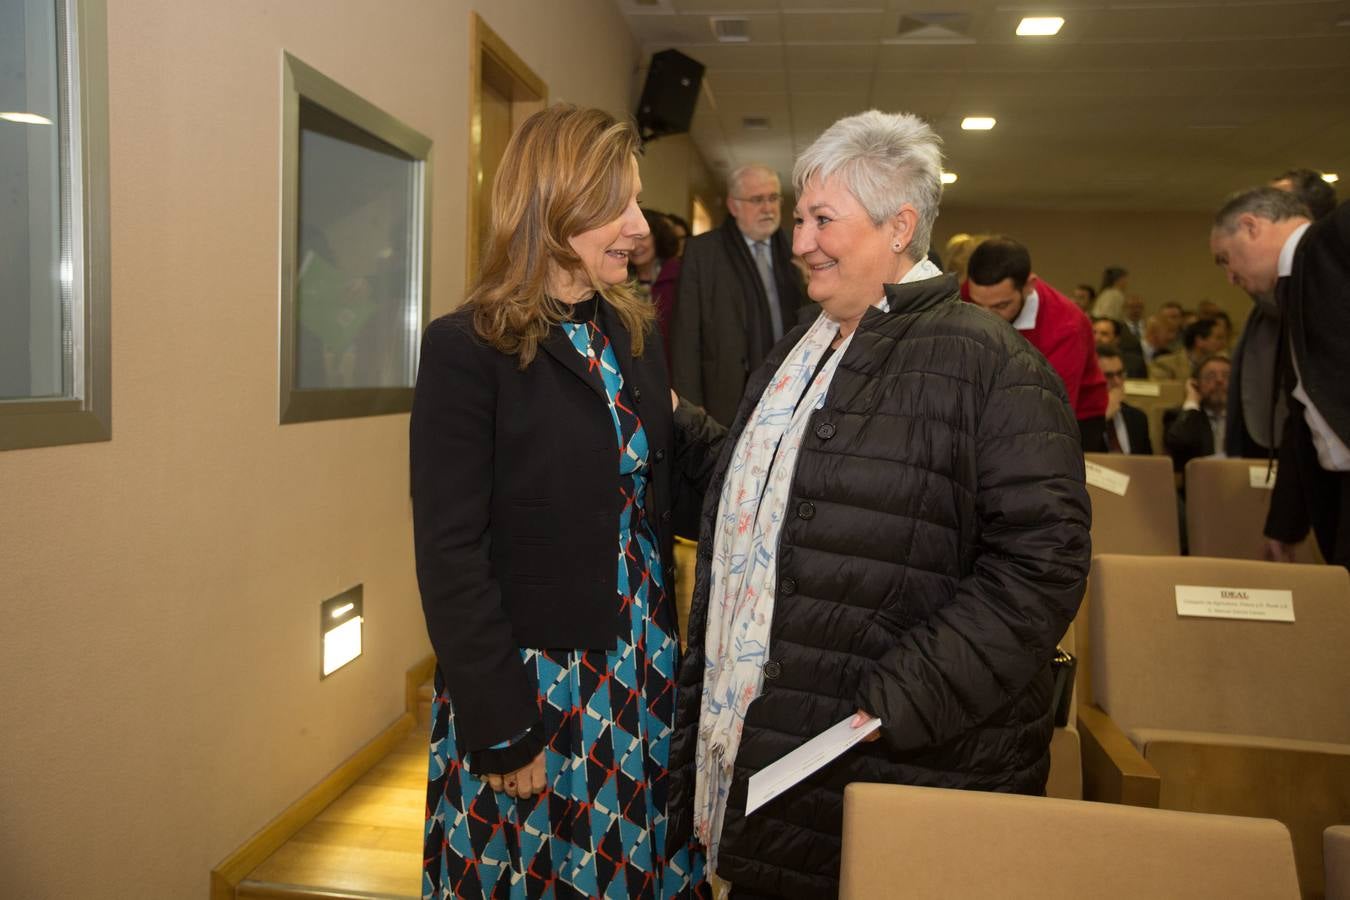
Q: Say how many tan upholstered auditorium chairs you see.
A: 7